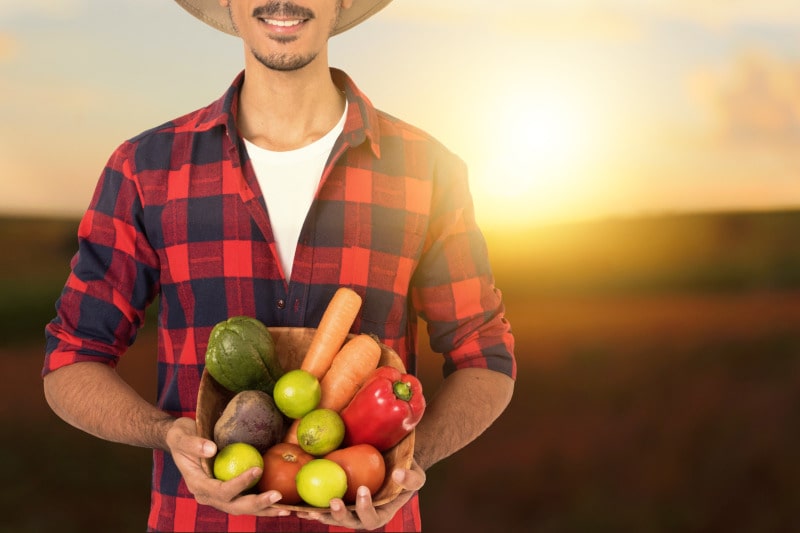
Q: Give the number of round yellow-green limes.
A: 4